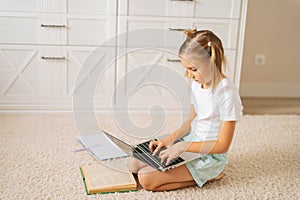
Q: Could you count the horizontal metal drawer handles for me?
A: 5